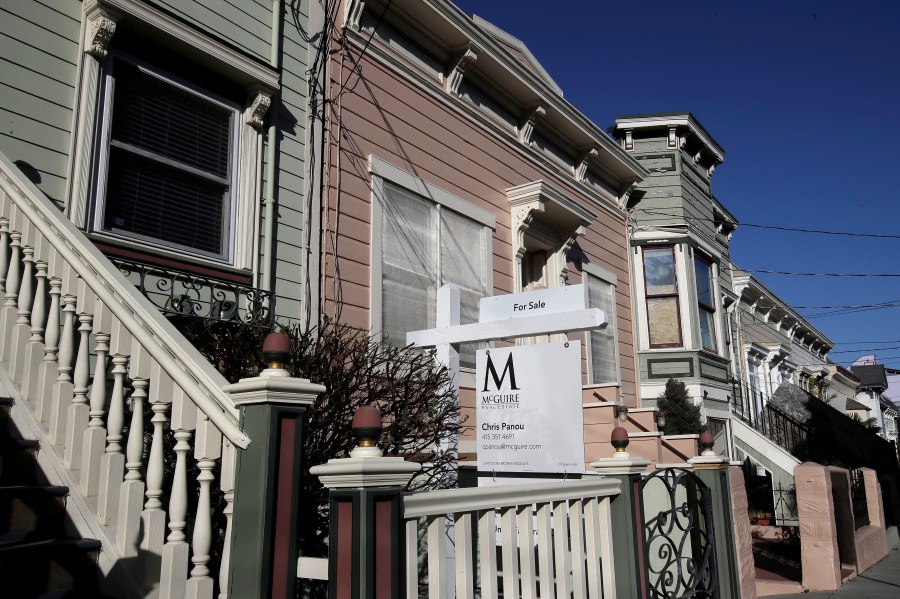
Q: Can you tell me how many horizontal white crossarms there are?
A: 1